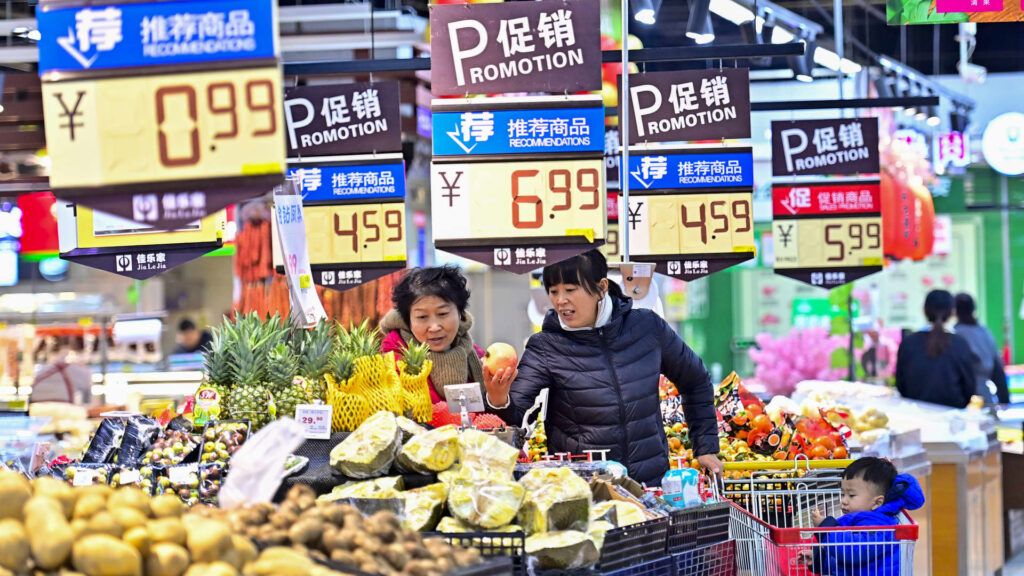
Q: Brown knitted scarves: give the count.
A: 1